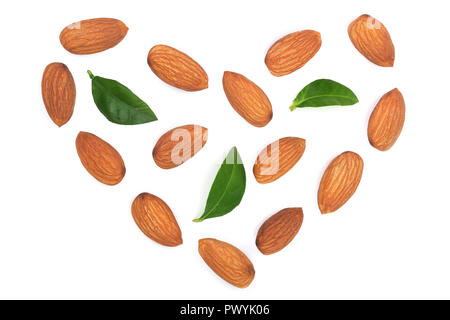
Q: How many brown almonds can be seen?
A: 14